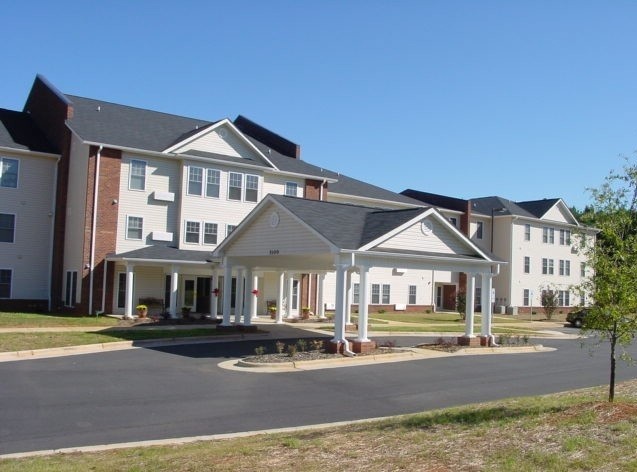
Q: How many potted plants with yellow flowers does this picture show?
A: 3